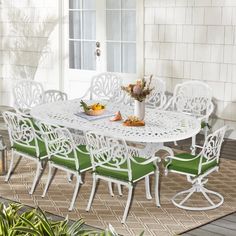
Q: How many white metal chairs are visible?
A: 8